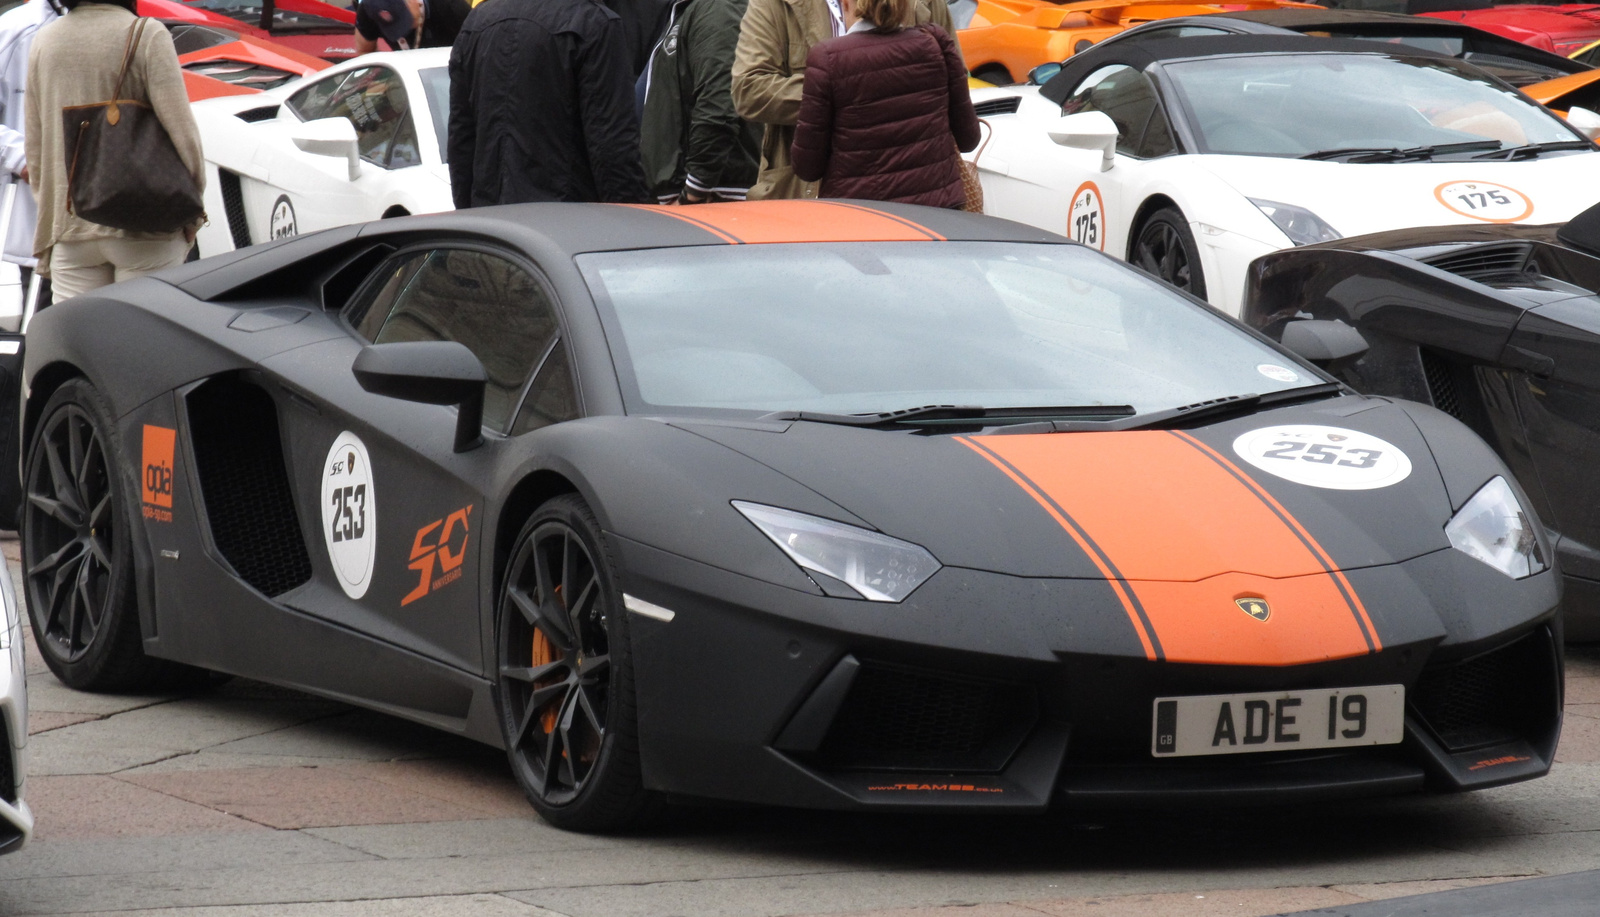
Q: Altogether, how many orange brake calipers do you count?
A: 1